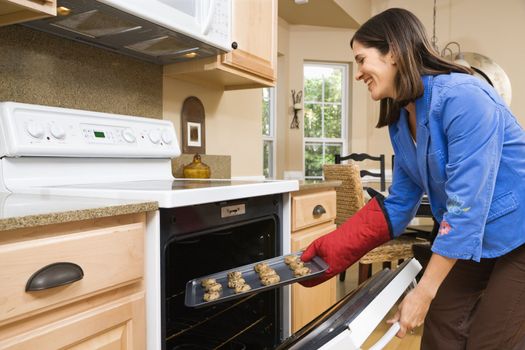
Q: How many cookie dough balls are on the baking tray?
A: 12